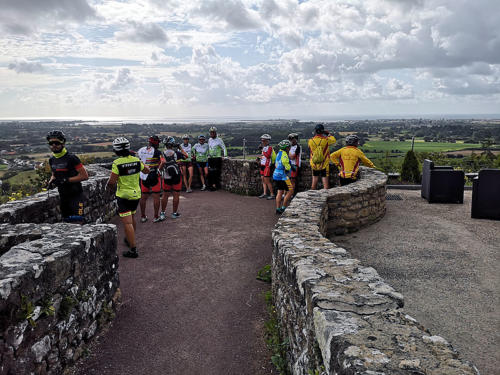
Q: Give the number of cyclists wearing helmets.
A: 12